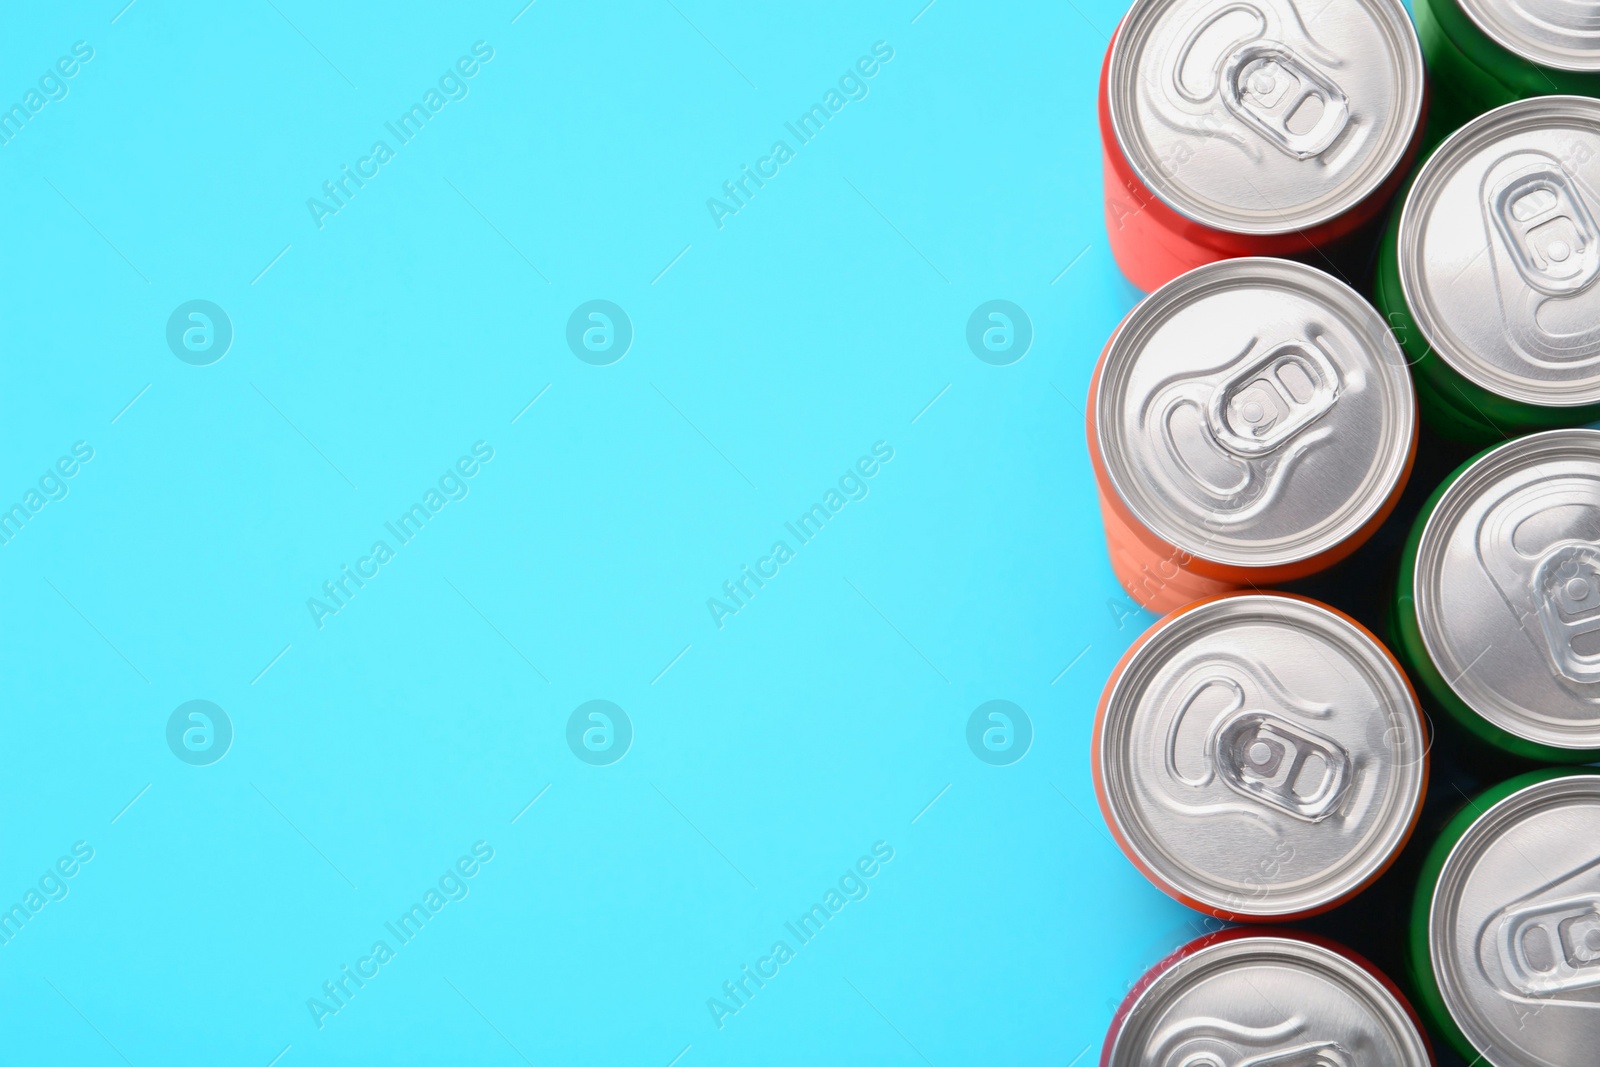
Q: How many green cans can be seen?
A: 4